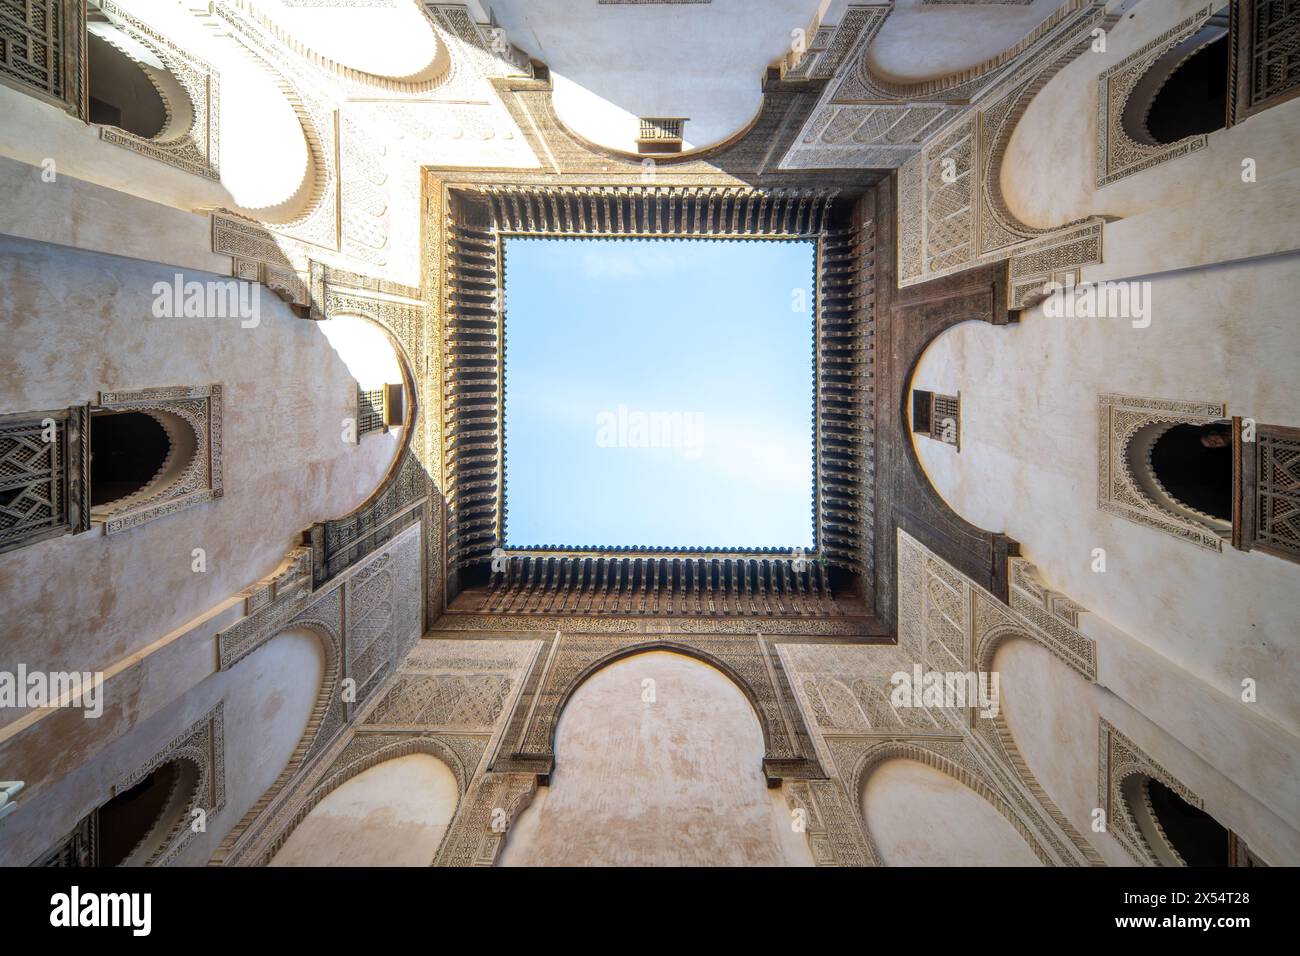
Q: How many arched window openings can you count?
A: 6